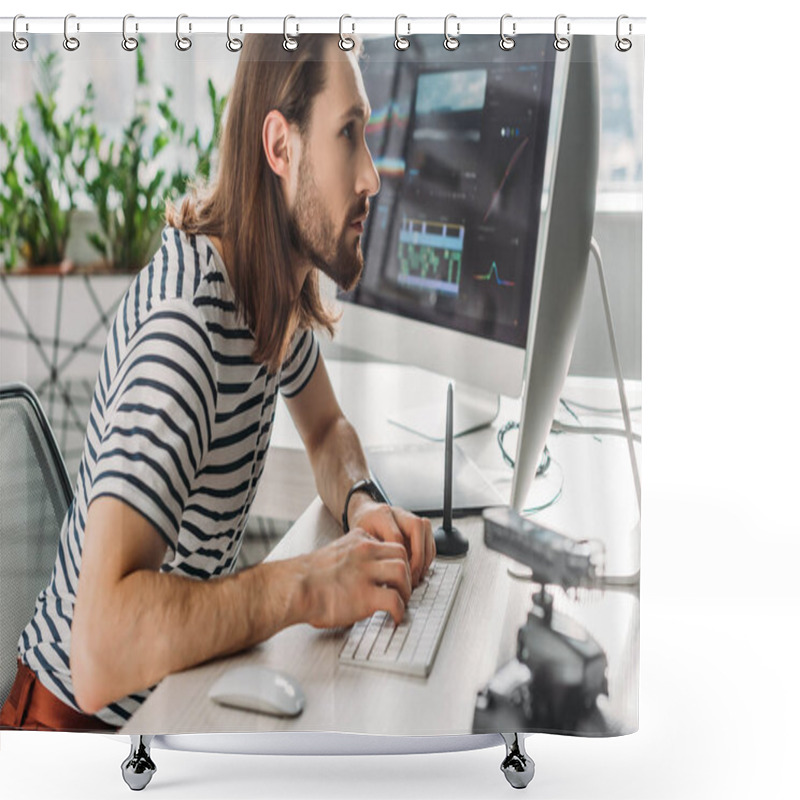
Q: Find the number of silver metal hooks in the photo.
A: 12